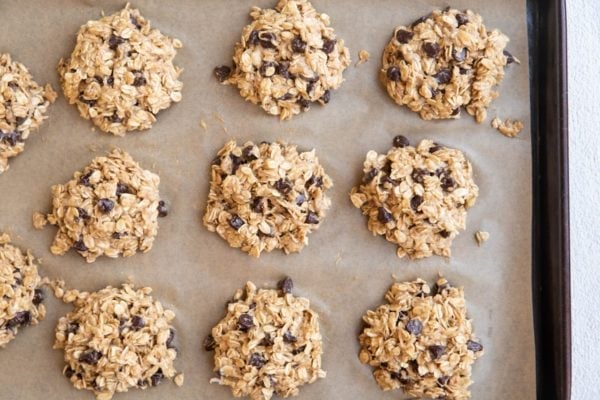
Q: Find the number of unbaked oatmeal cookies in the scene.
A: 11